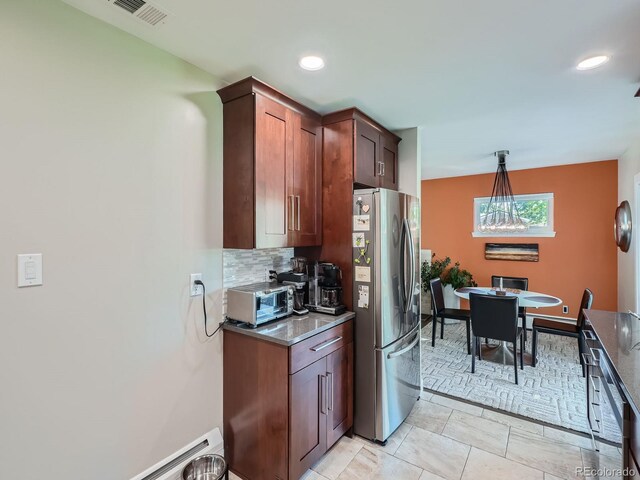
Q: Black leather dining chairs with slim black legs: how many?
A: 4